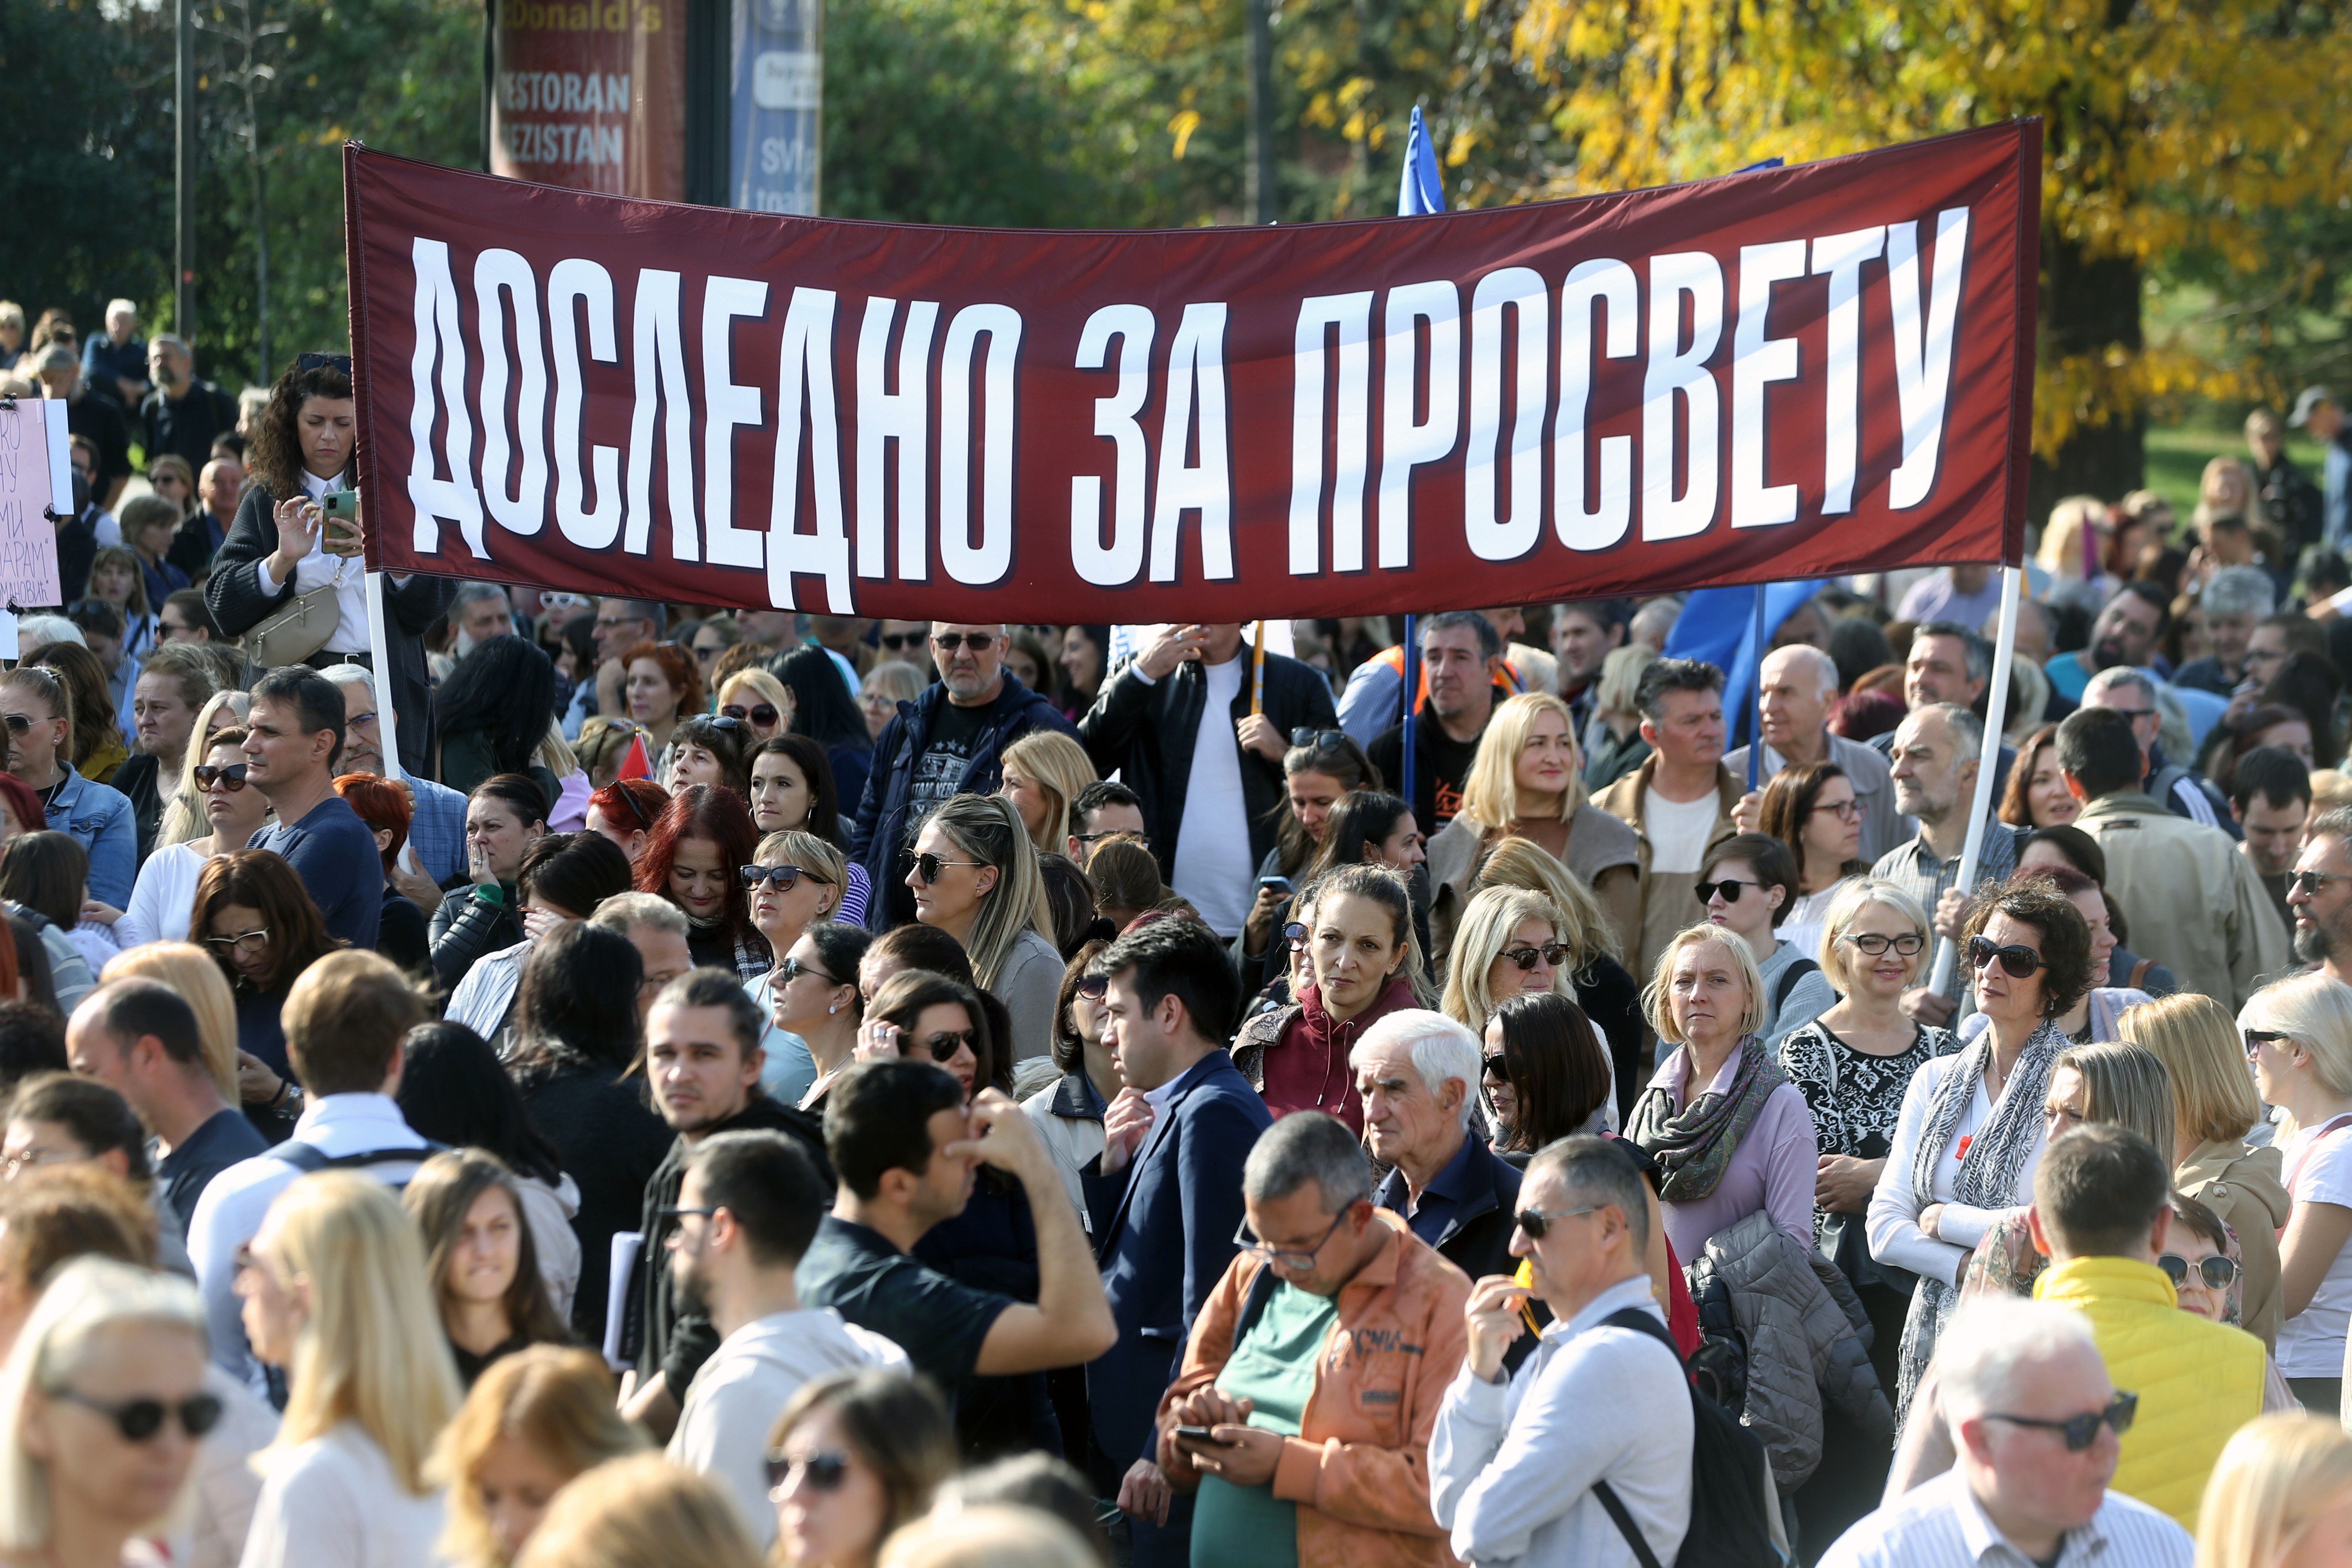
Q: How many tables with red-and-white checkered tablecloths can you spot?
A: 0